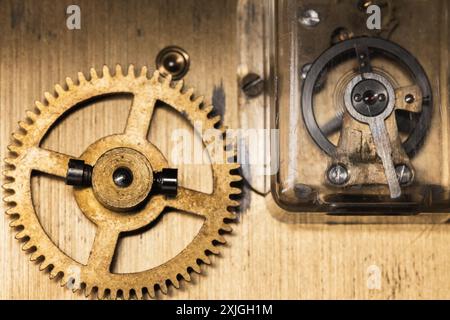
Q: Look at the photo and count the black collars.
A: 2